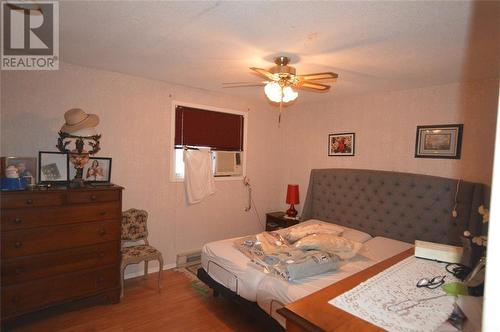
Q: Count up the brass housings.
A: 1